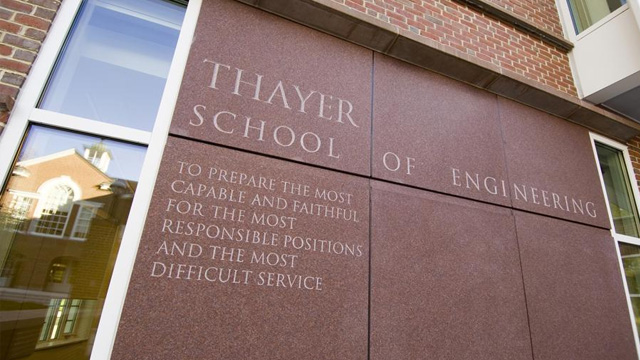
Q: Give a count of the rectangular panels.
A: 6